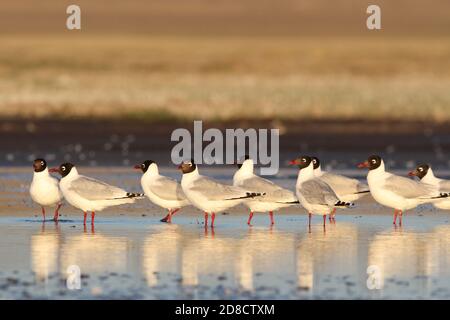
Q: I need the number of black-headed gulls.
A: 9